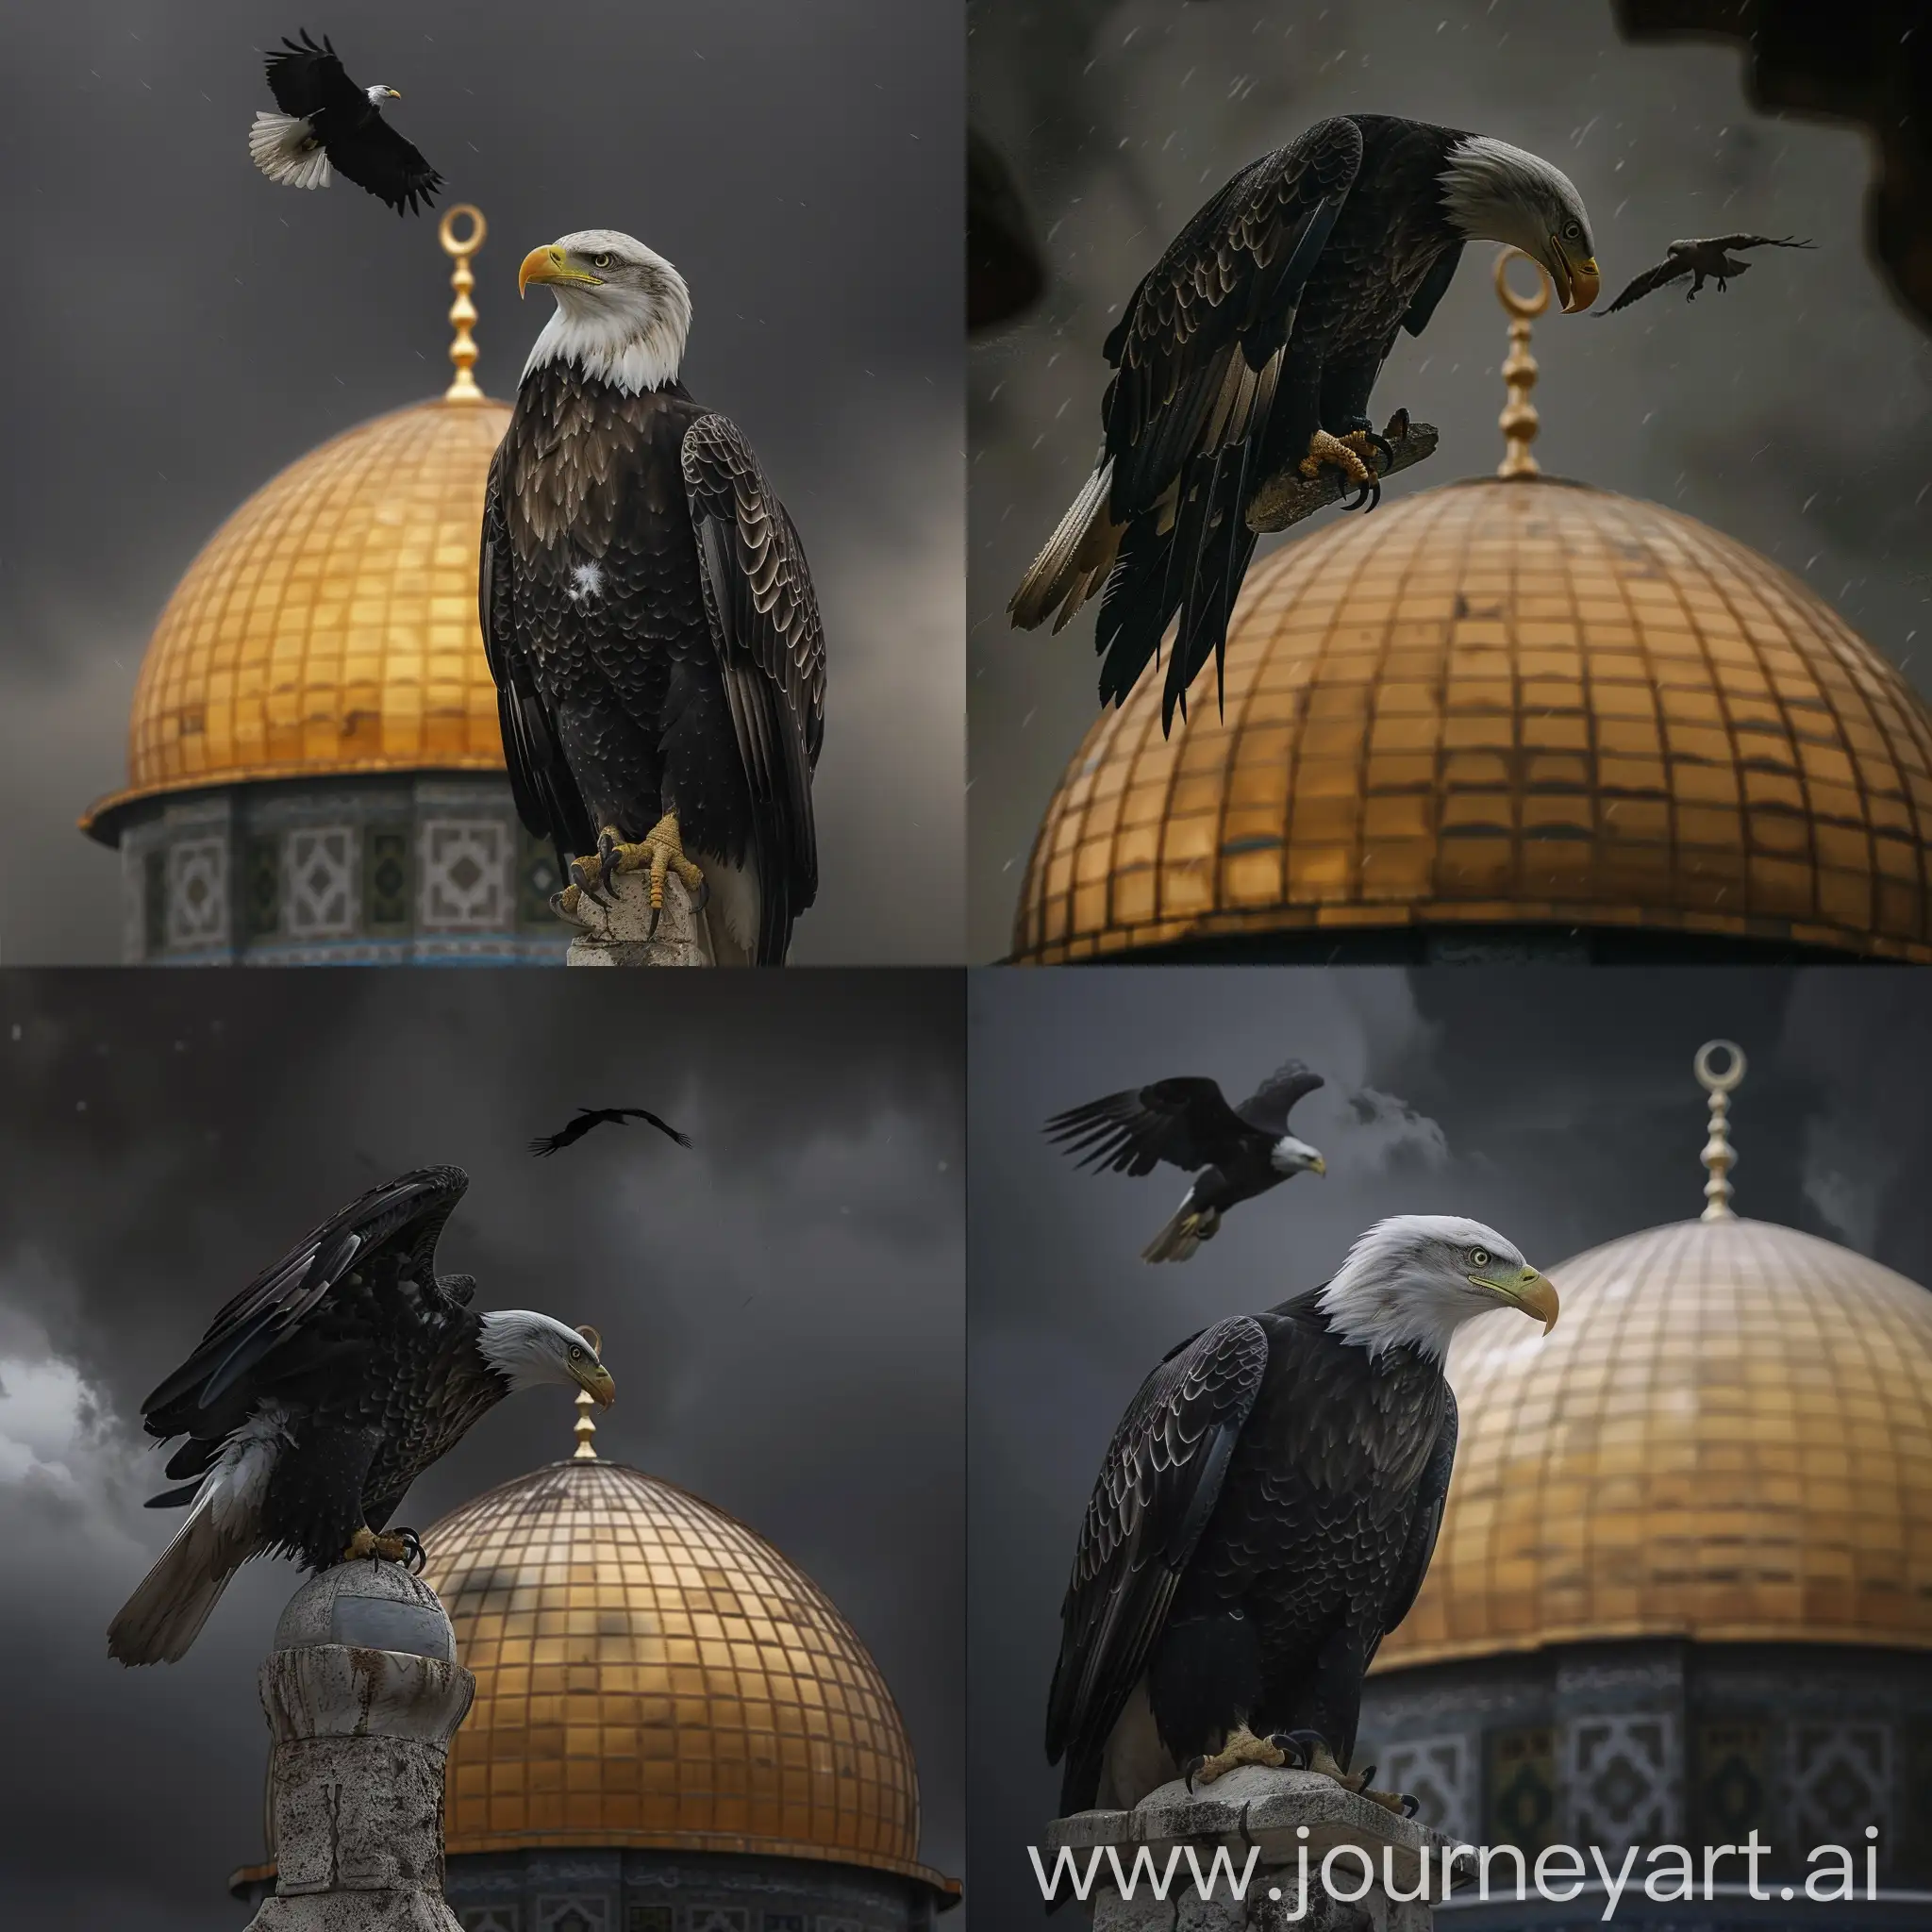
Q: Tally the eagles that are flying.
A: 4